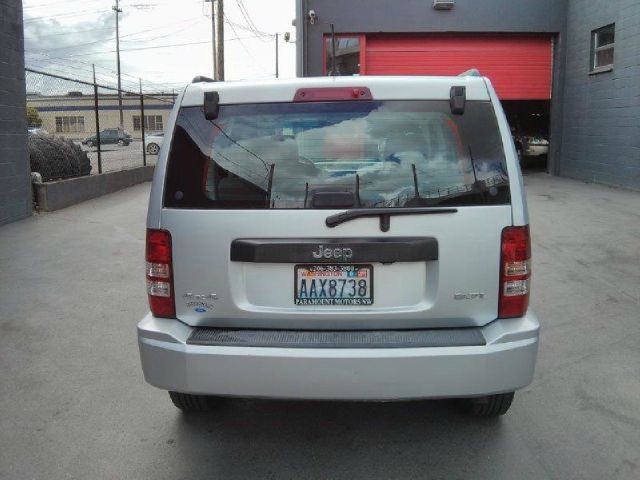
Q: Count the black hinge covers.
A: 2